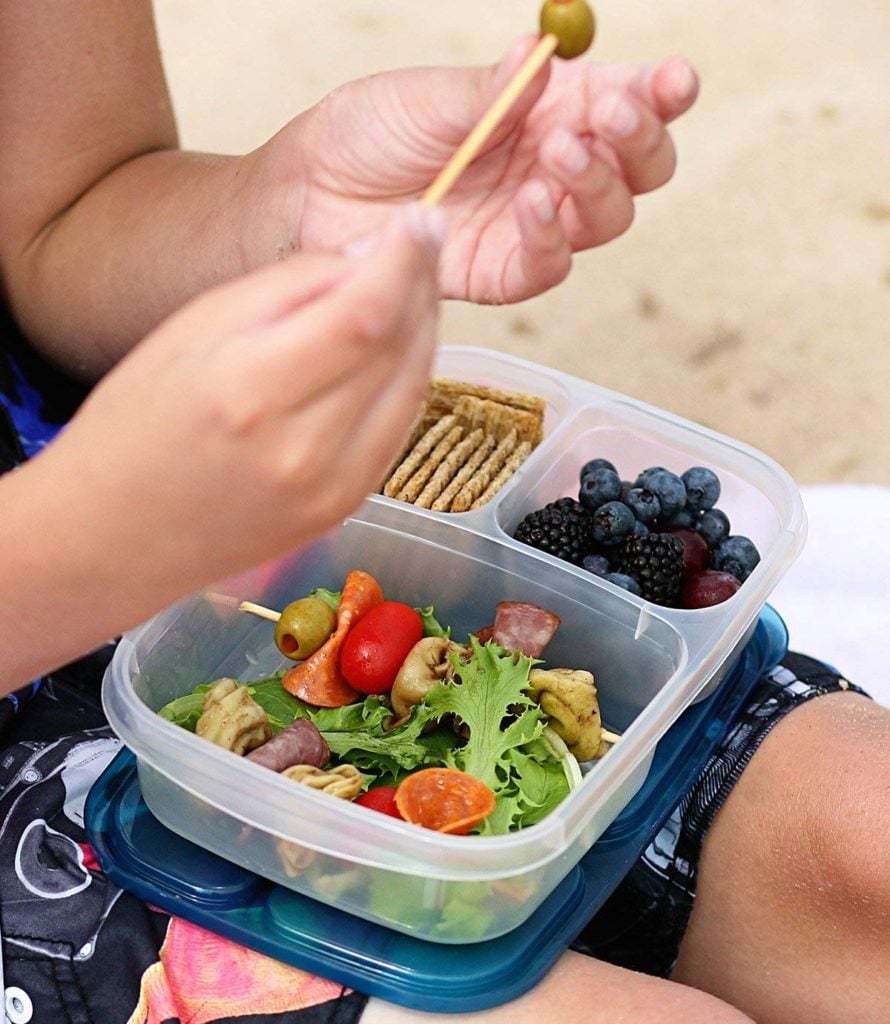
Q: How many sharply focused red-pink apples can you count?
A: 0